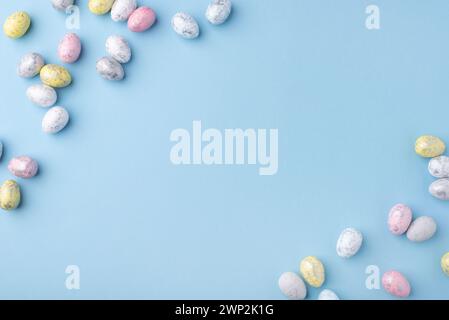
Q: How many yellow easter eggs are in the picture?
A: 7